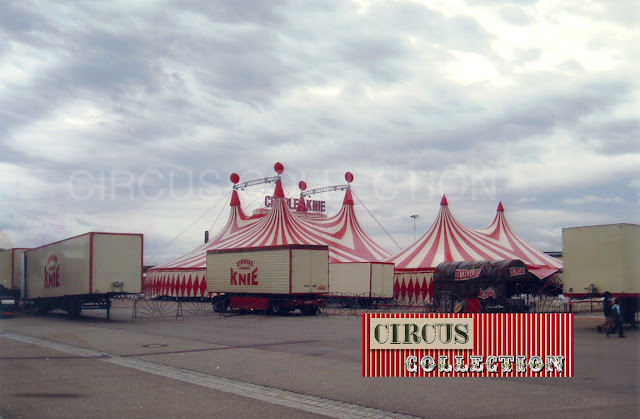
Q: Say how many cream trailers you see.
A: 5